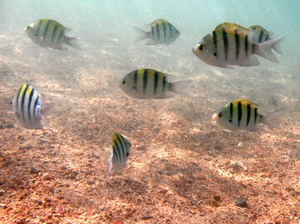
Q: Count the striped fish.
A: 8